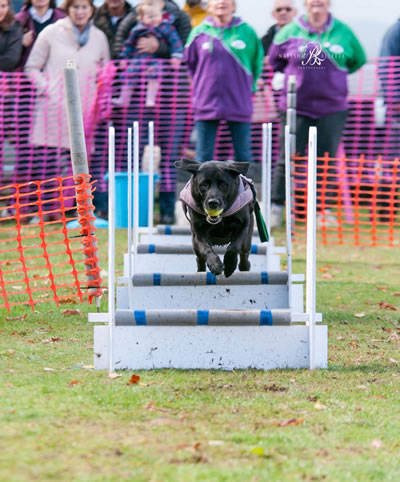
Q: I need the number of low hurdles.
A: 4